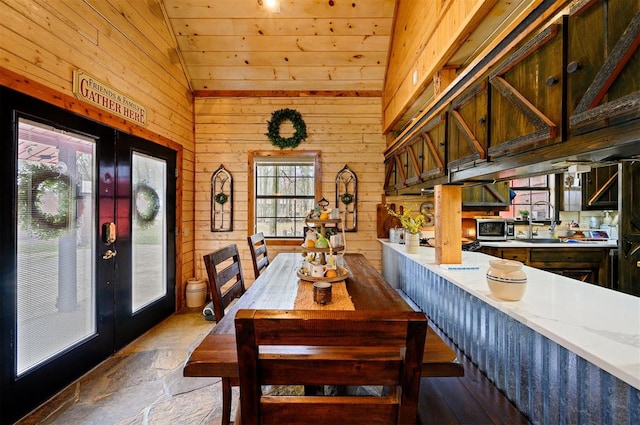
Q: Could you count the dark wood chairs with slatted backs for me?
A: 3